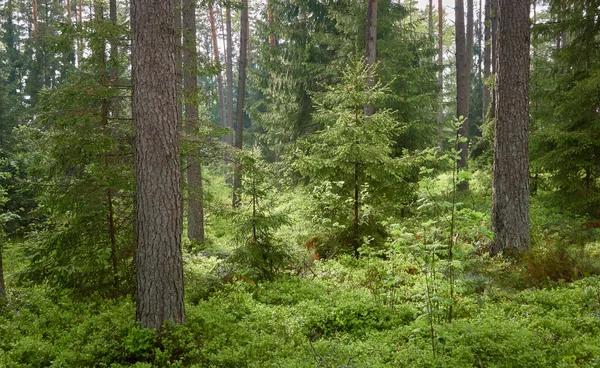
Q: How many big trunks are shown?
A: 2